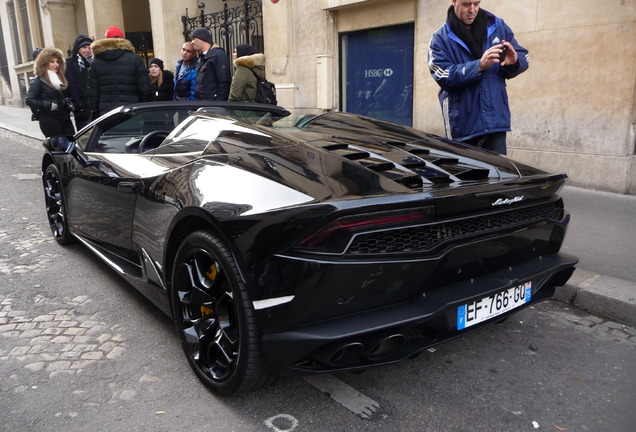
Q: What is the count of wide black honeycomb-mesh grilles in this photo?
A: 1